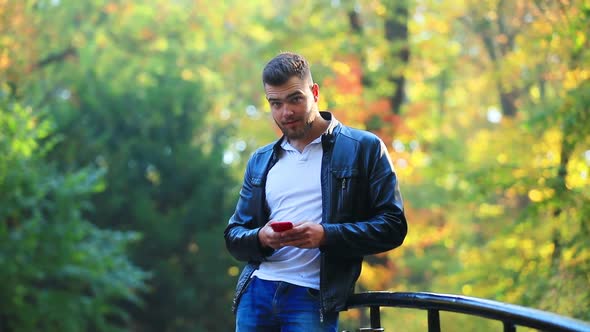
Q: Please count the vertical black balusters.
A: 3